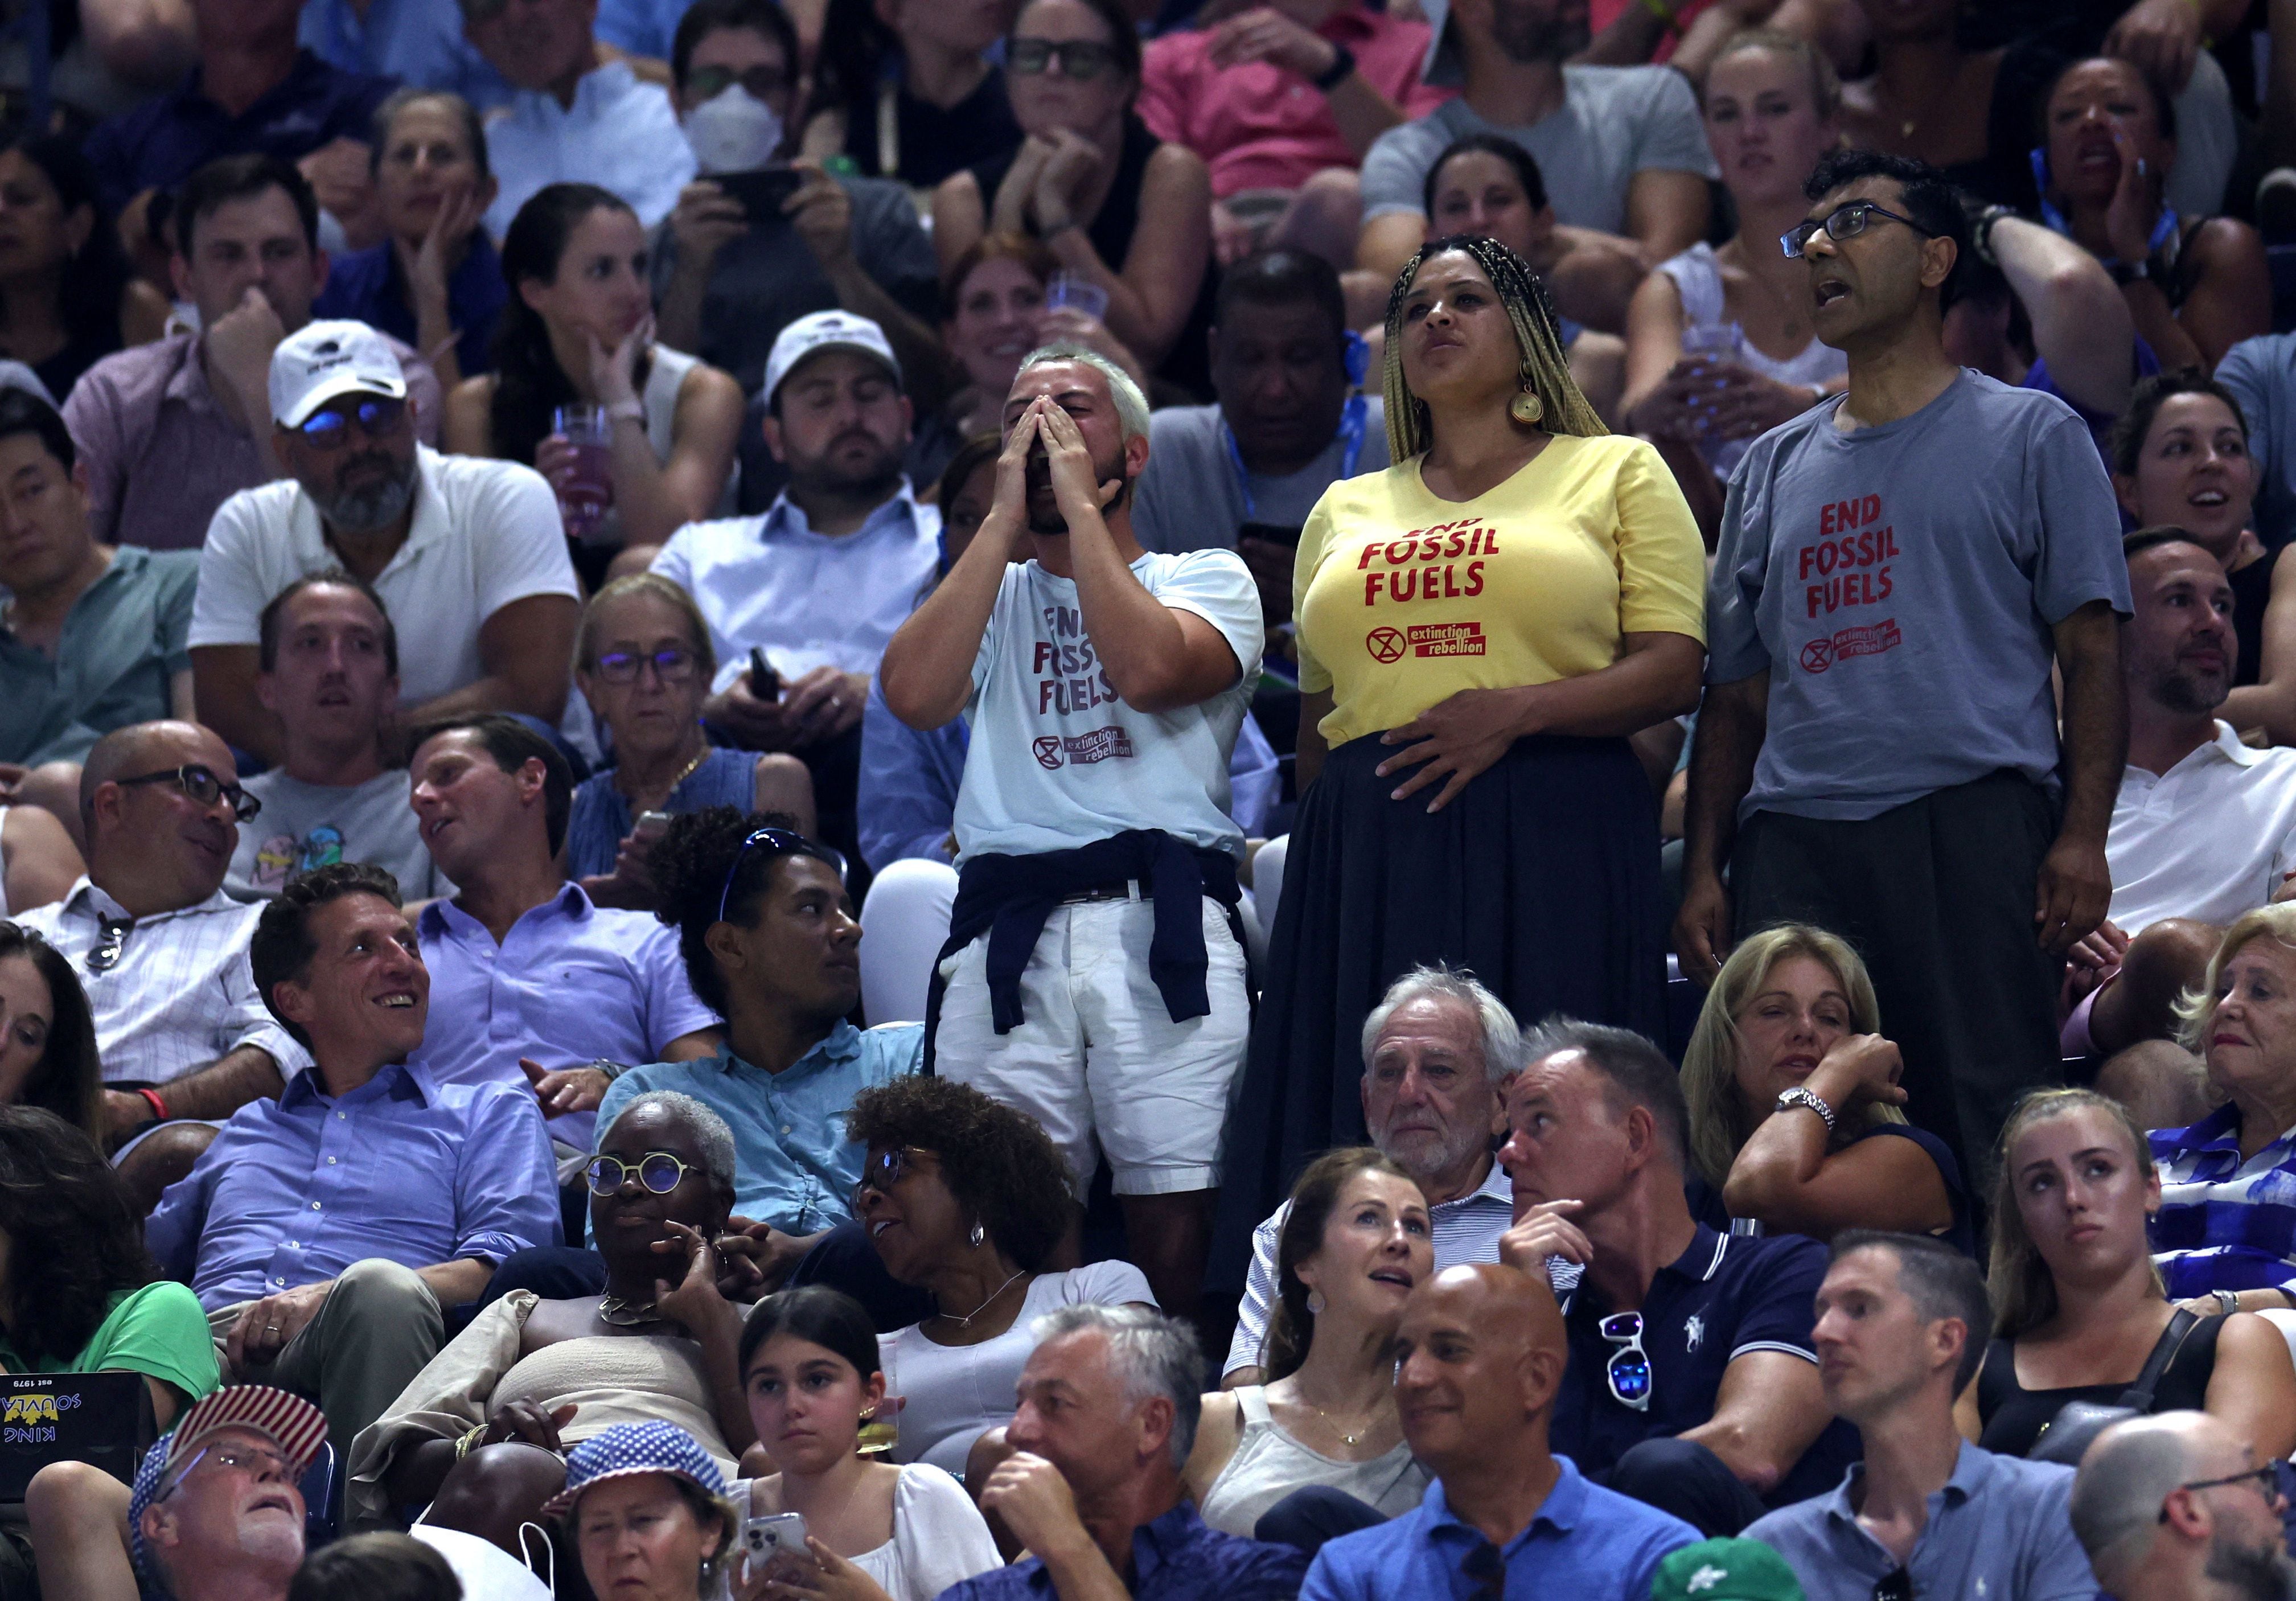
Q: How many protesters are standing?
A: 3